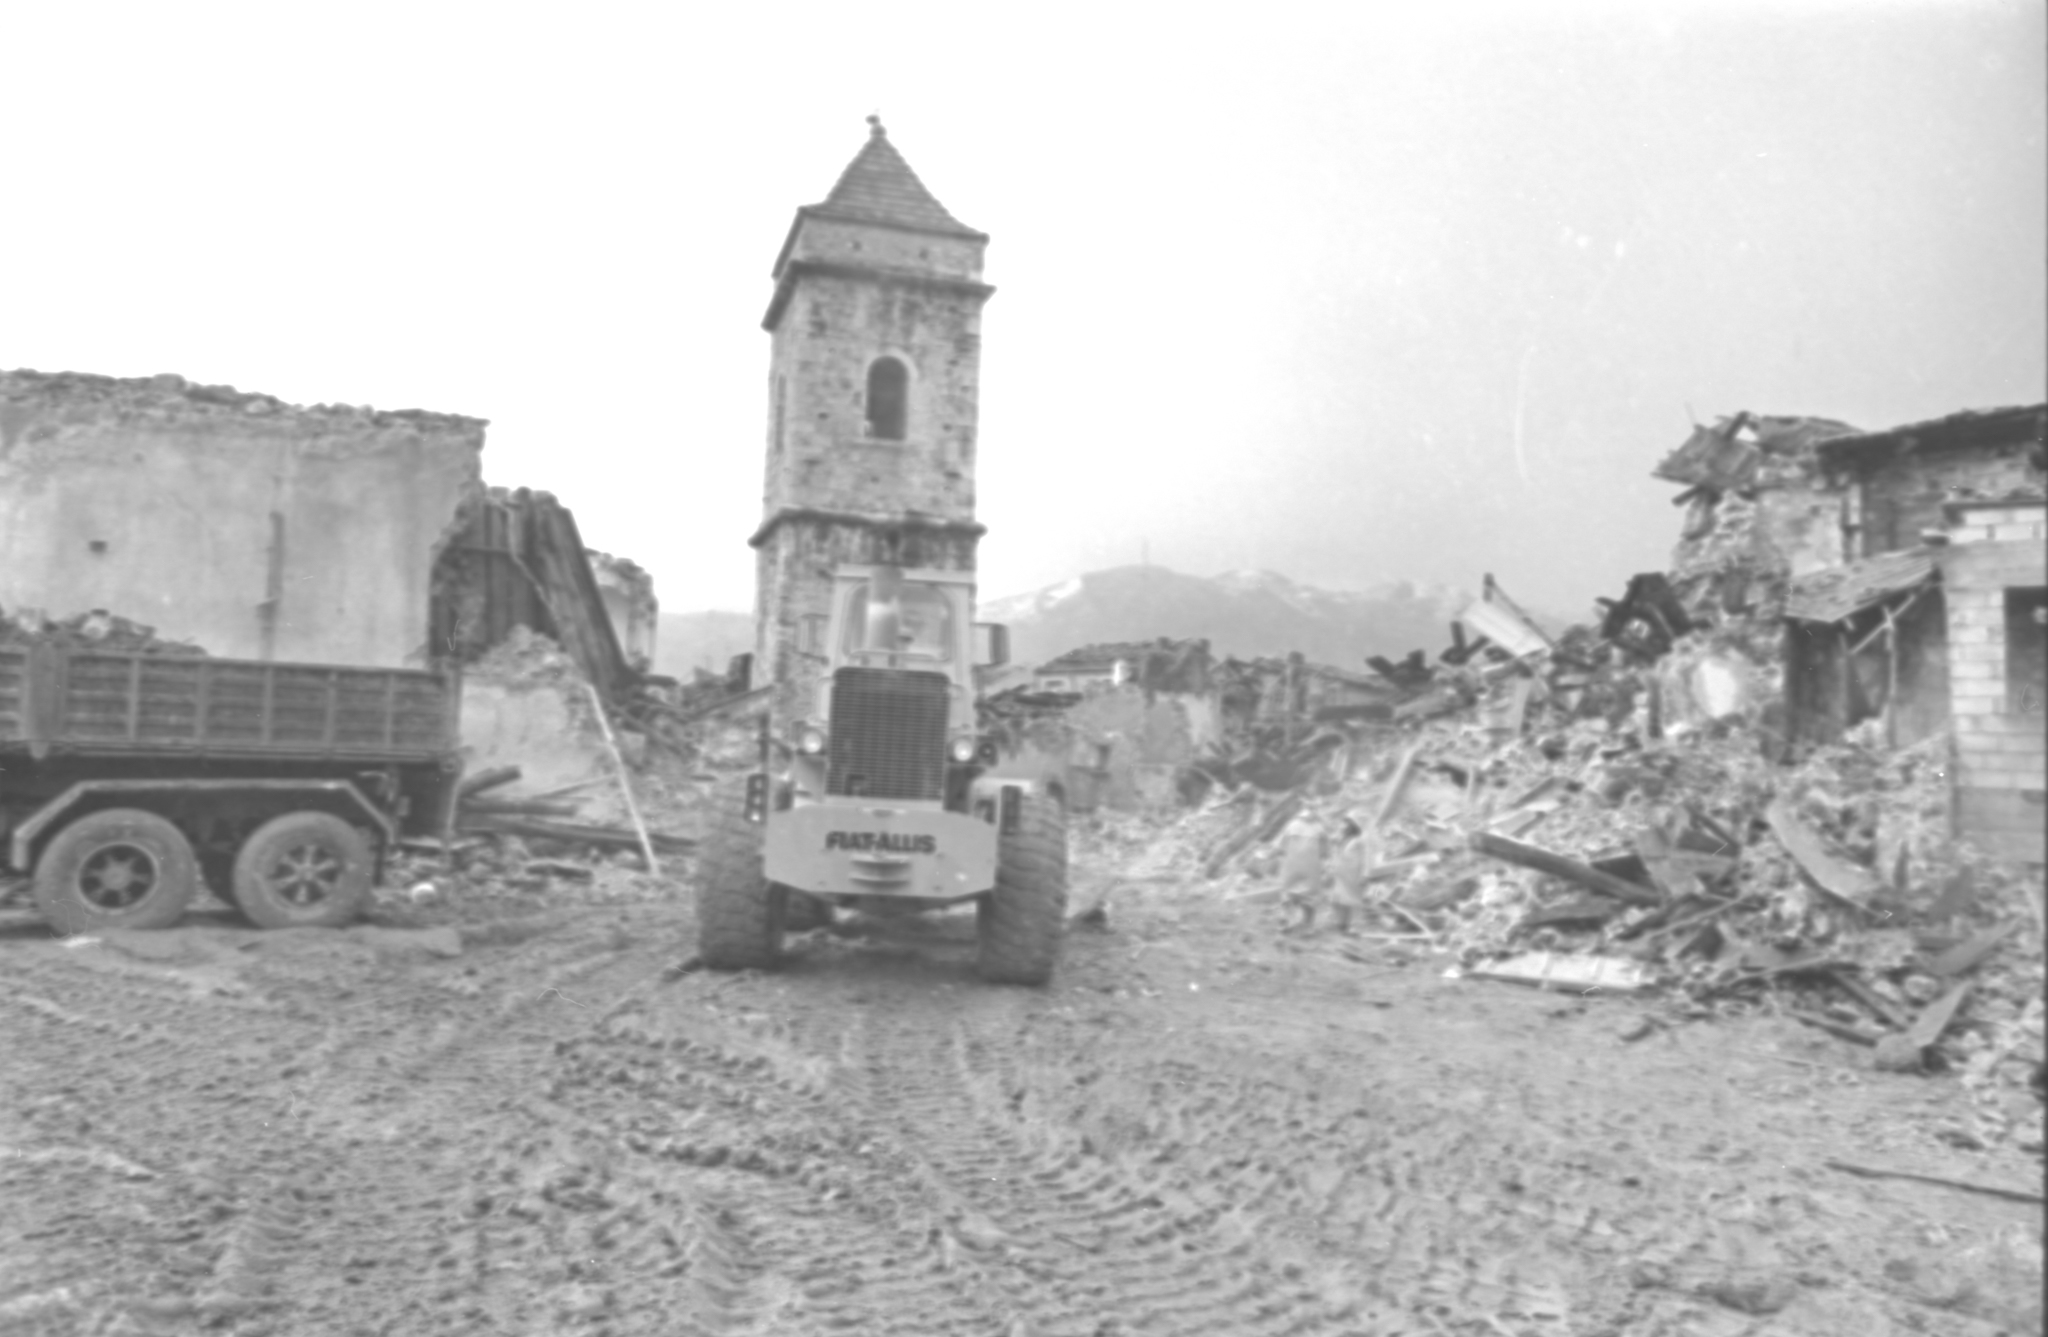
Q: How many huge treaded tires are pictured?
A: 2